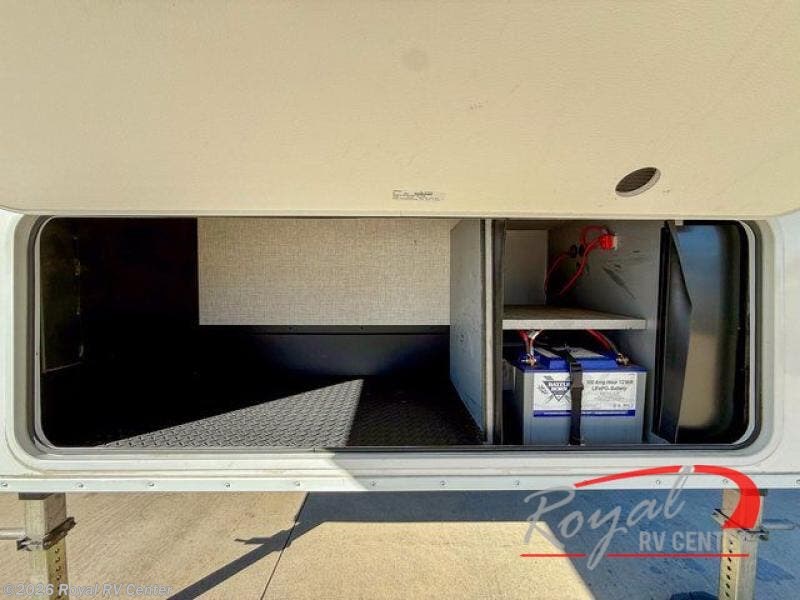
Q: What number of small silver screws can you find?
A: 11